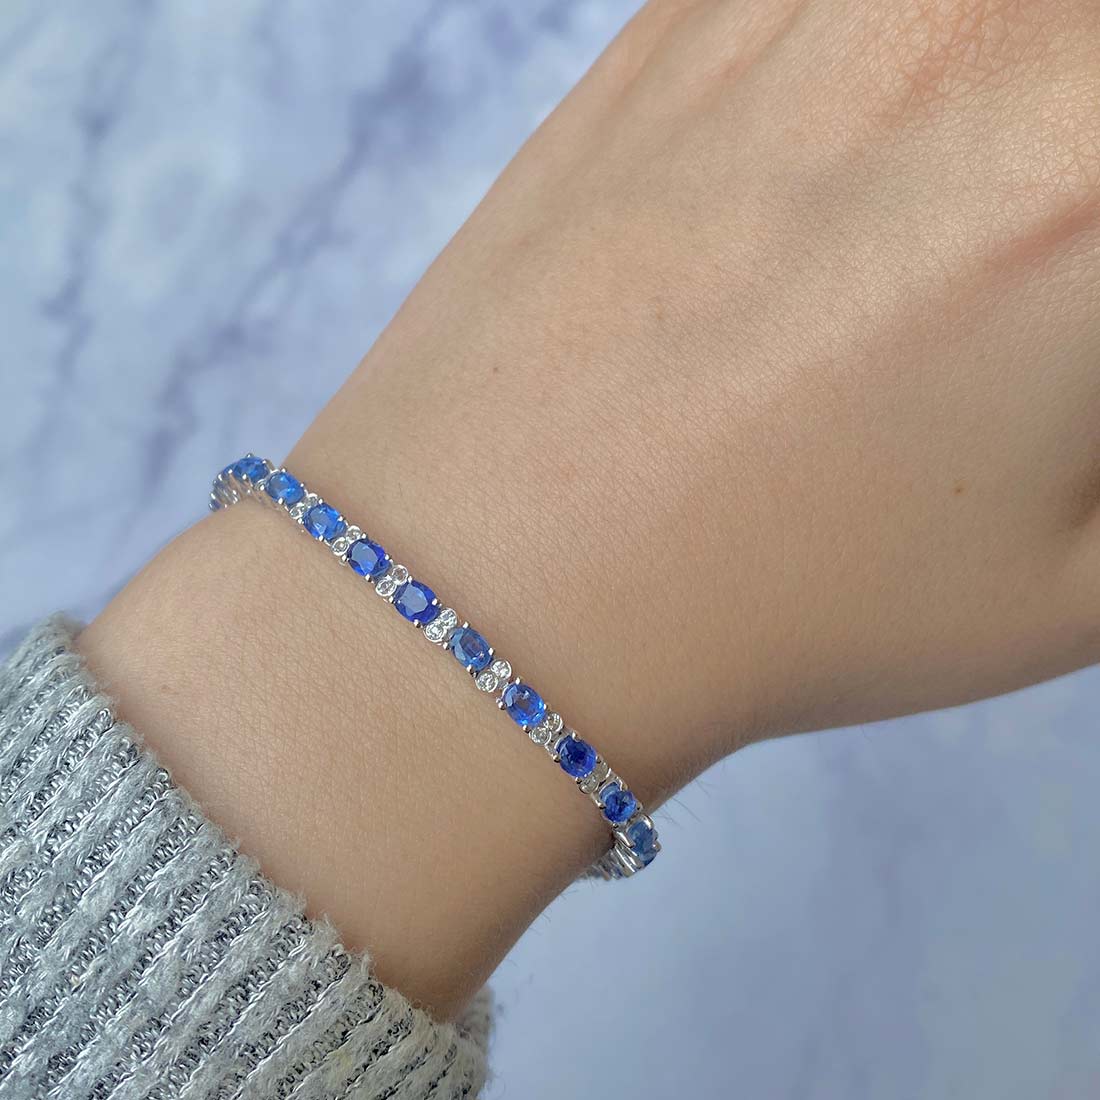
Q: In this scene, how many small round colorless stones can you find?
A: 14